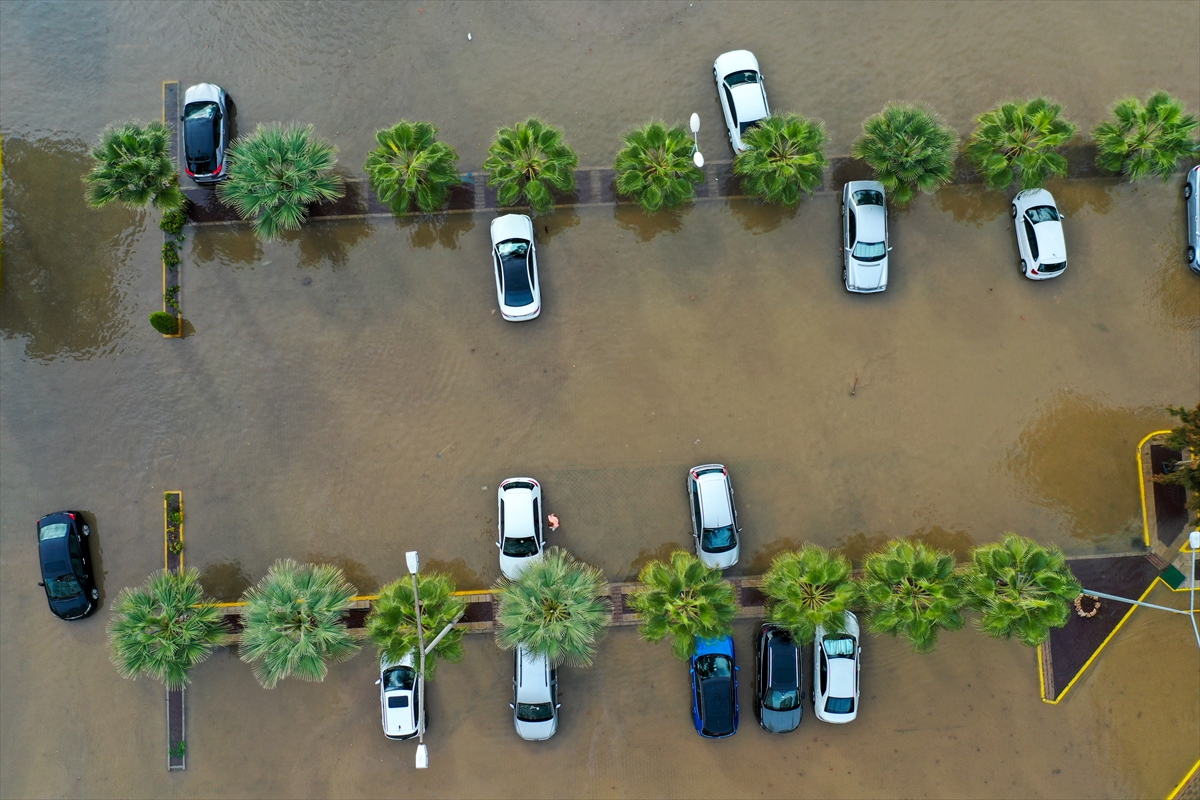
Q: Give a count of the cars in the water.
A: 14